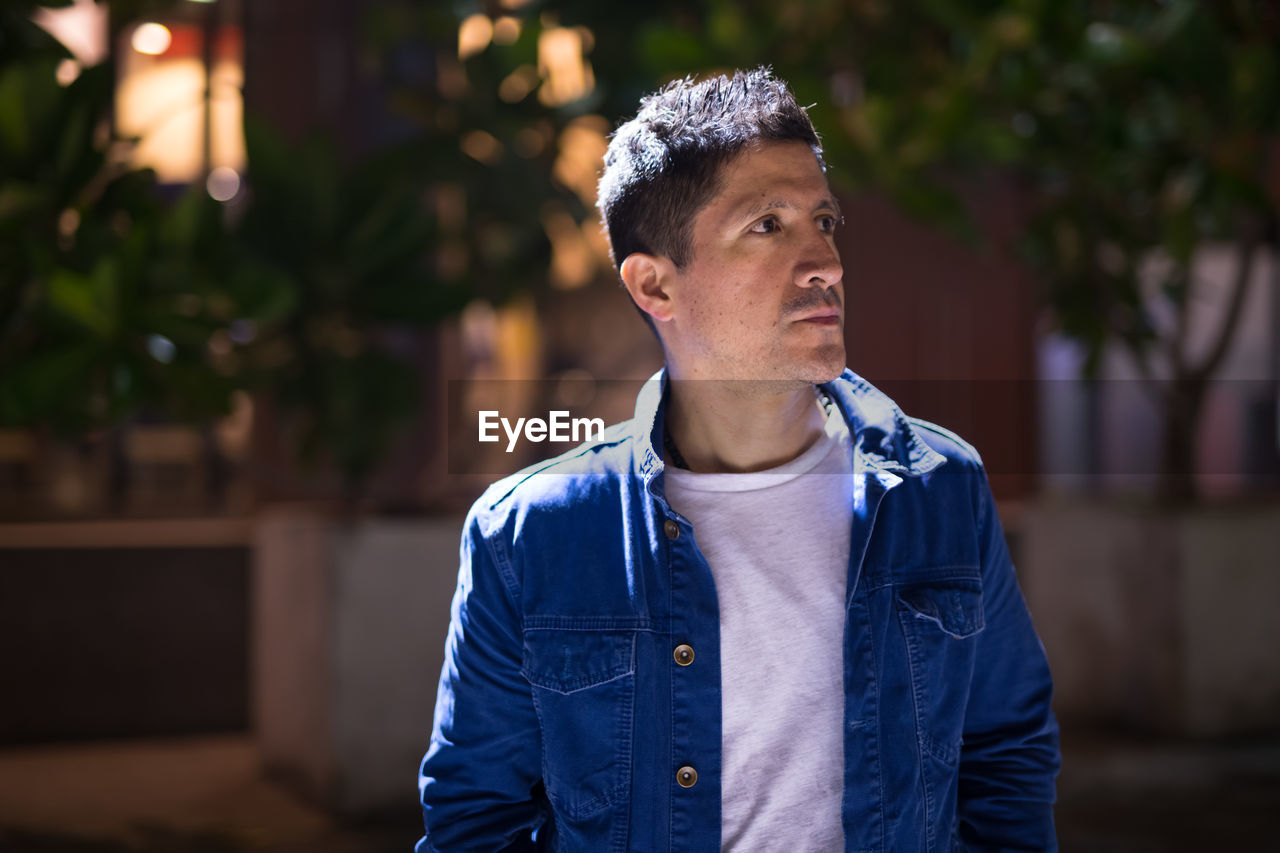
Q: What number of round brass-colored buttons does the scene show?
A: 3